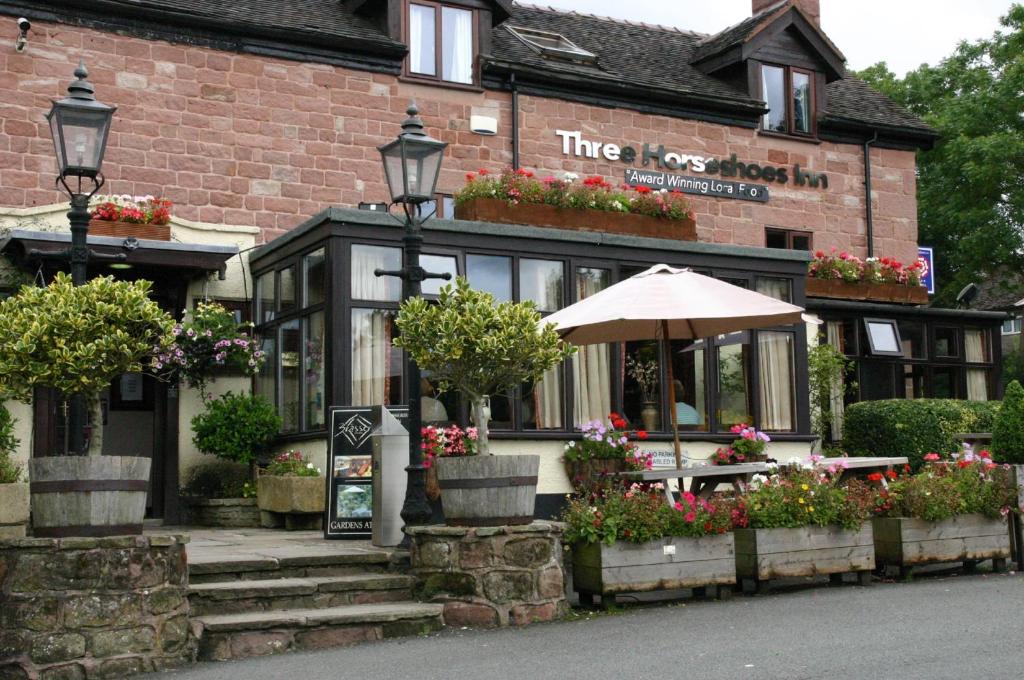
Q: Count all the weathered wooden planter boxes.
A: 3